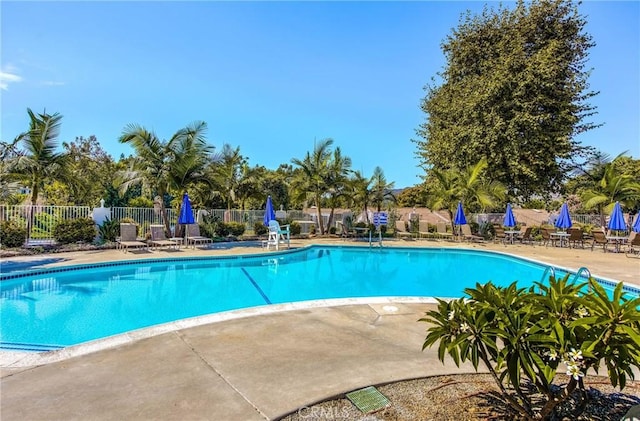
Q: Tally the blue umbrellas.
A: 7